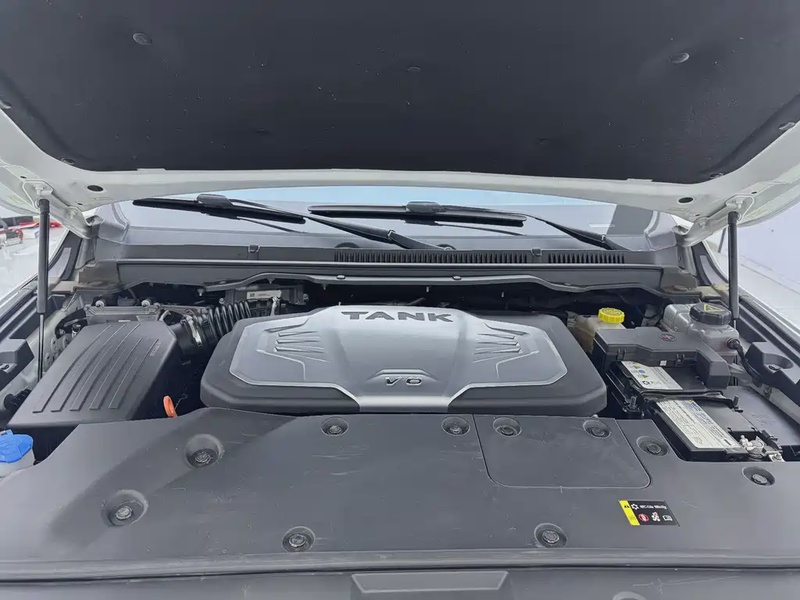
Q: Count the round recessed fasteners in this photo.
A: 10